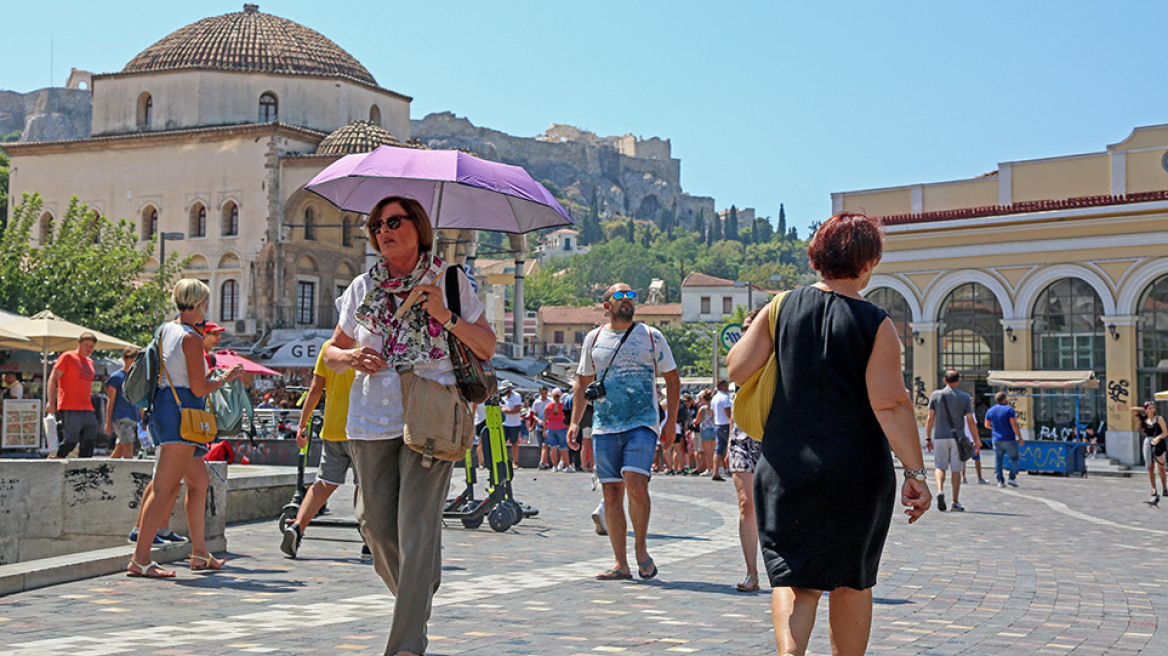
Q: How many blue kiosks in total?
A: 1